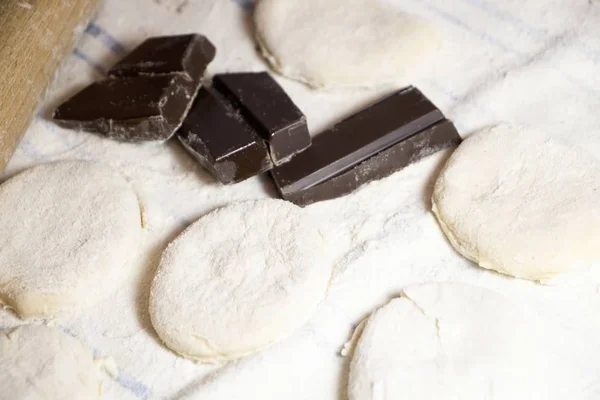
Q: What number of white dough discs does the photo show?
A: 6